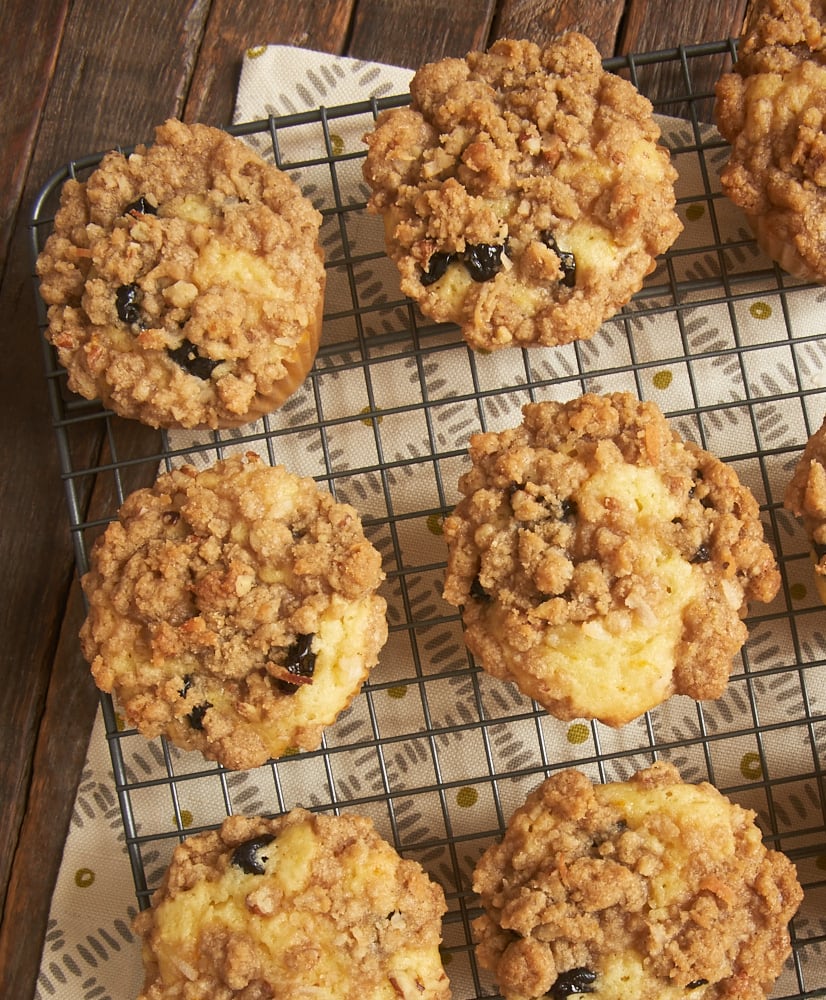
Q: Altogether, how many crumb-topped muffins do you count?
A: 8